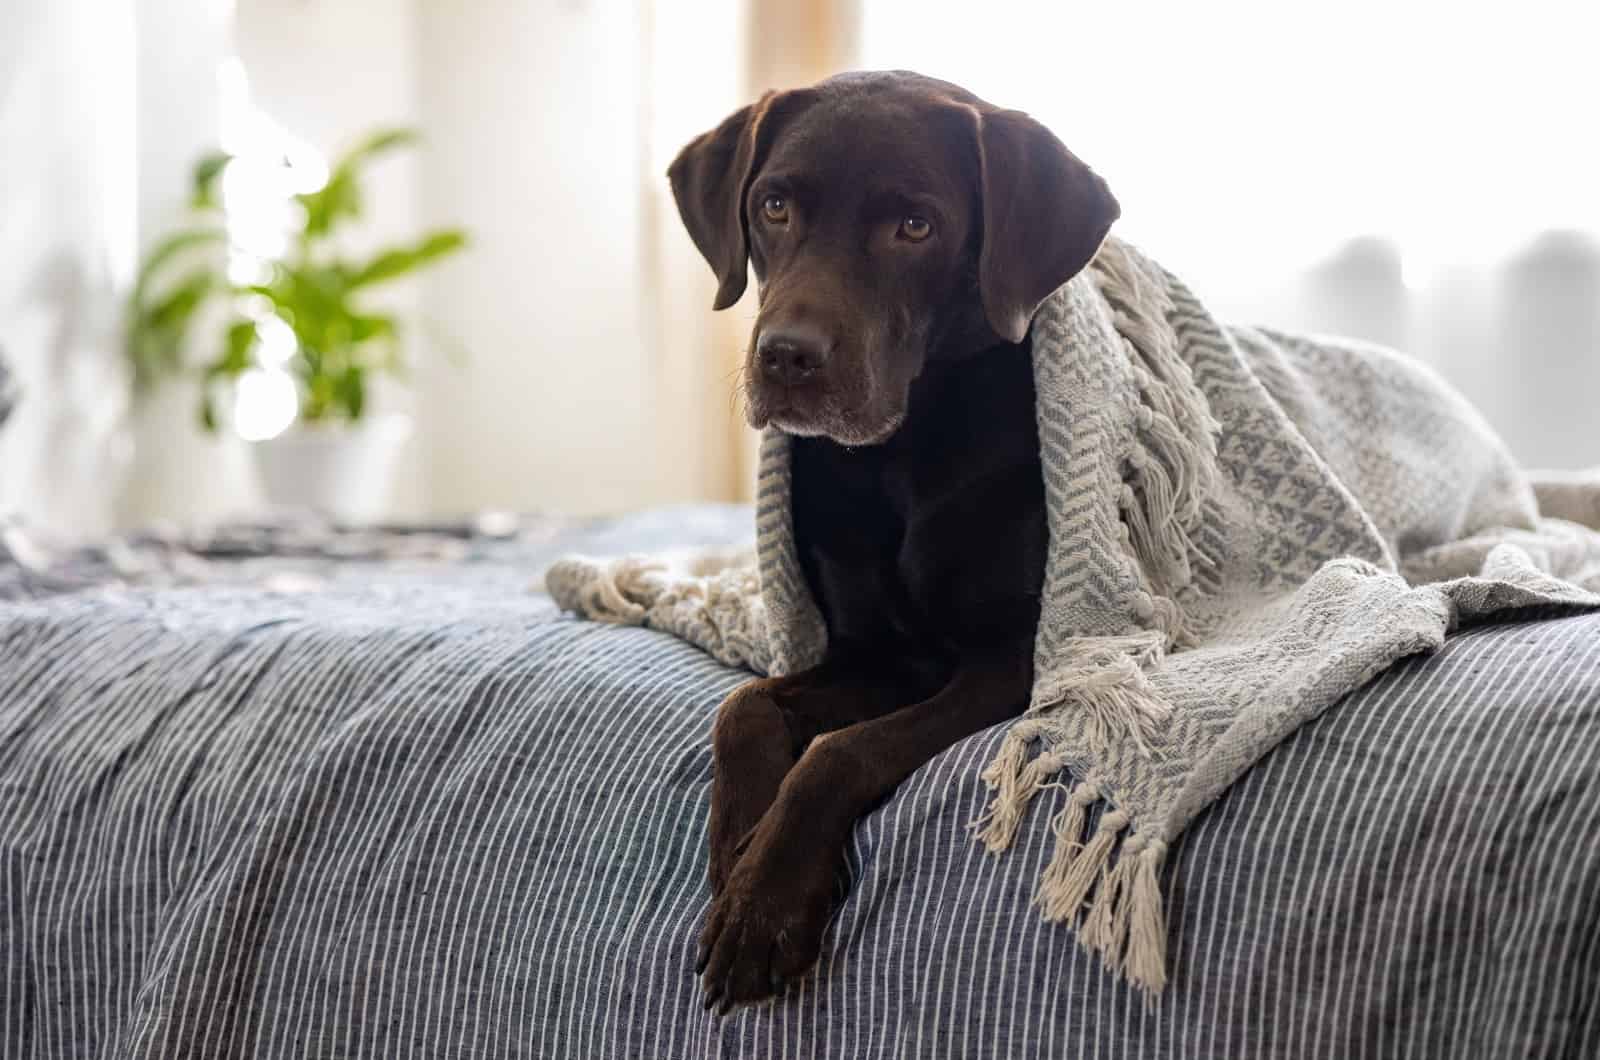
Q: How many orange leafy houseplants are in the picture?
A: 0